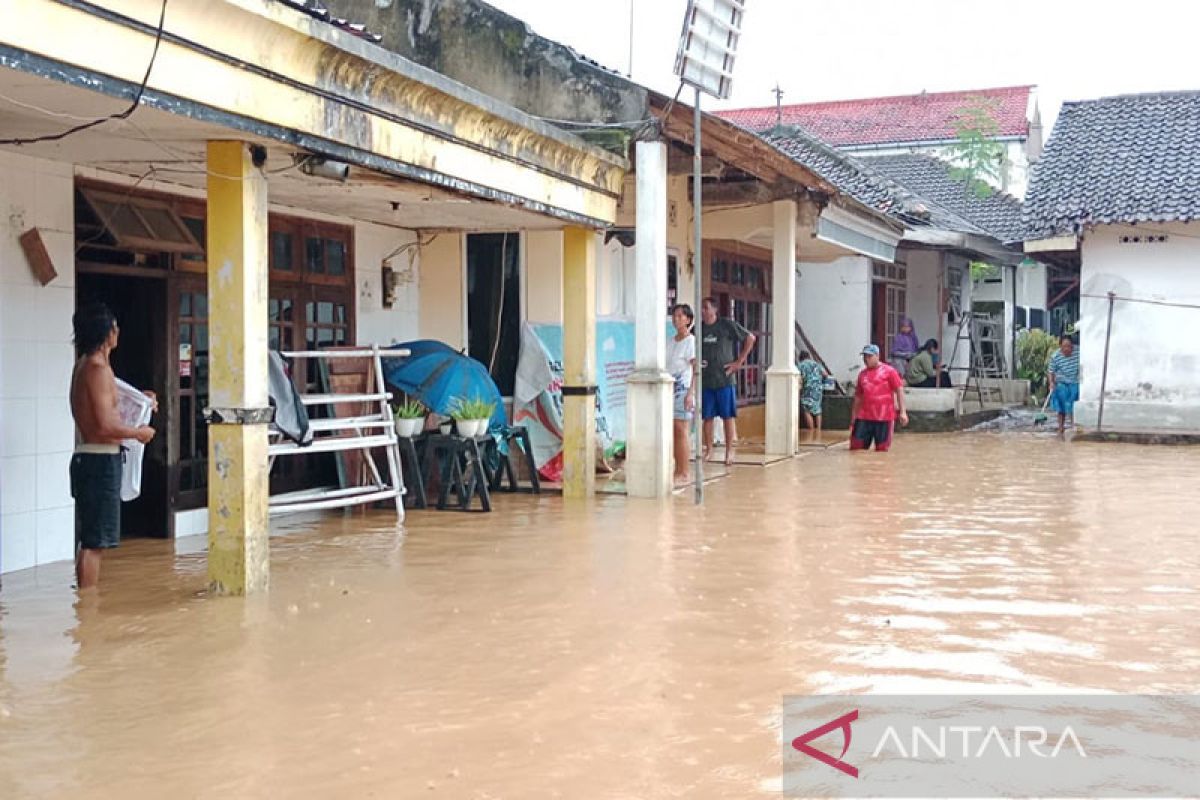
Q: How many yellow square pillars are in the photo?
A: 2